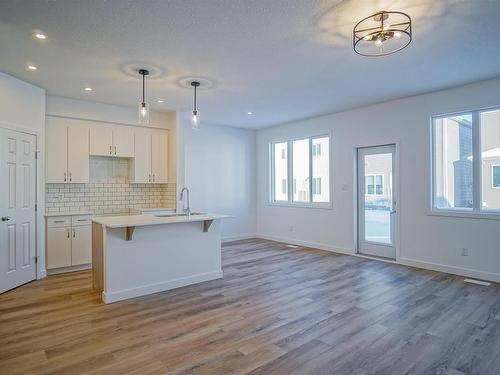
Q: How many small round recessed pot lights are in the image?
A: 5